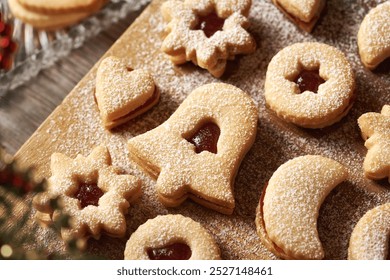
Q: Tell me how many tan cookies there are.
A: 12